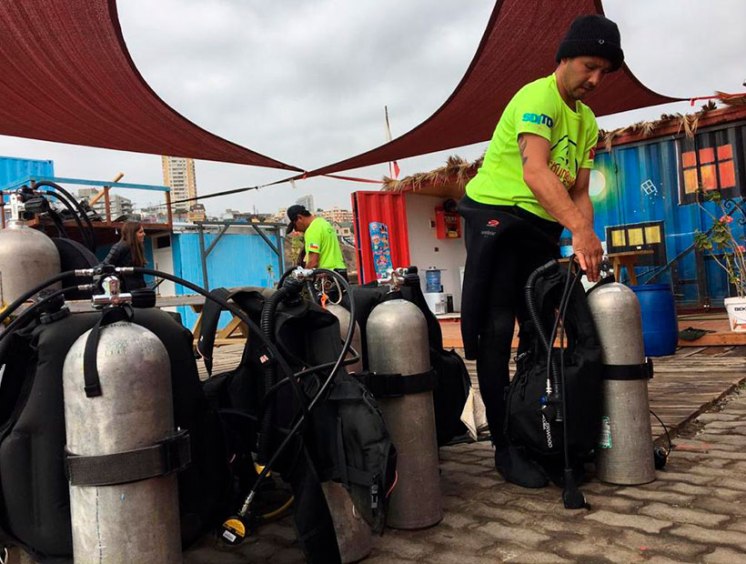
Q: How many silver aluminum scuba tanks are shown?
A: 5